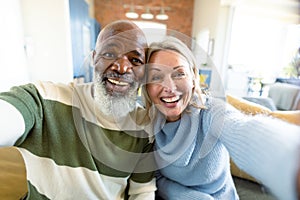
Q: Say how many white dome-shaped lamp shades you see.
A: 3